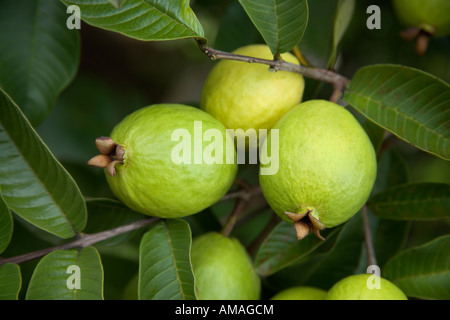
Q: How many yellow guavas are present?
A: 1